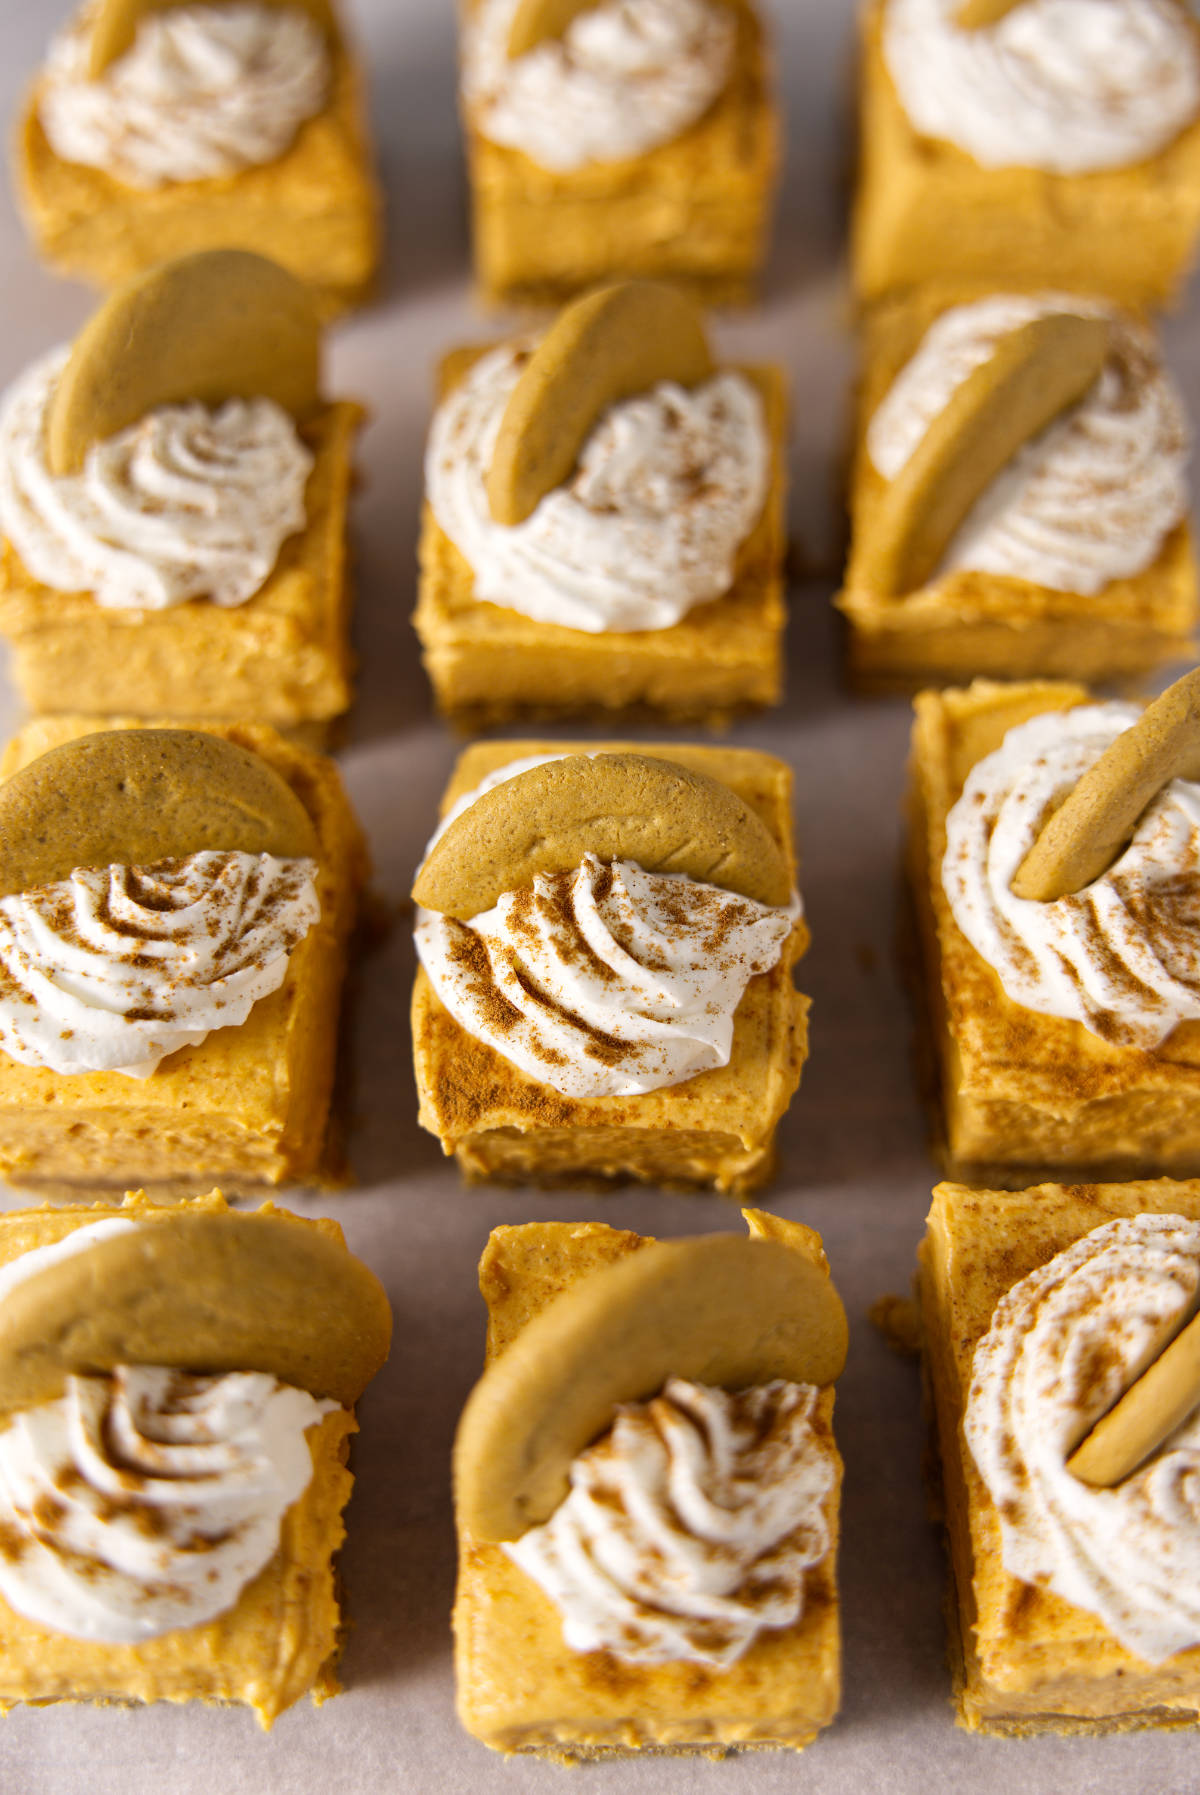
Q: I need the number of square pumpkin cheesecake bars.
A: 12